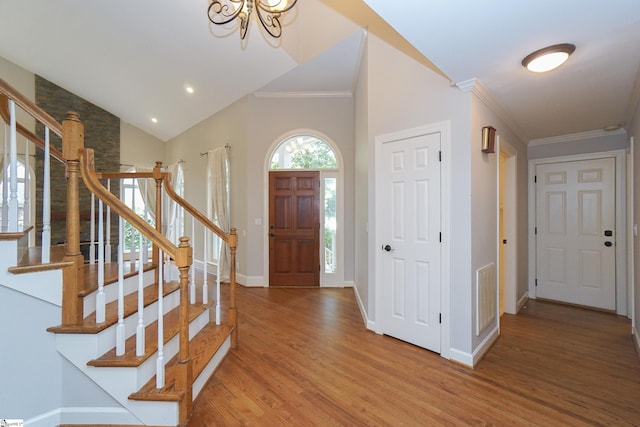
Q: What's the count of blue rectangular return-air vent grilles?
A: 0